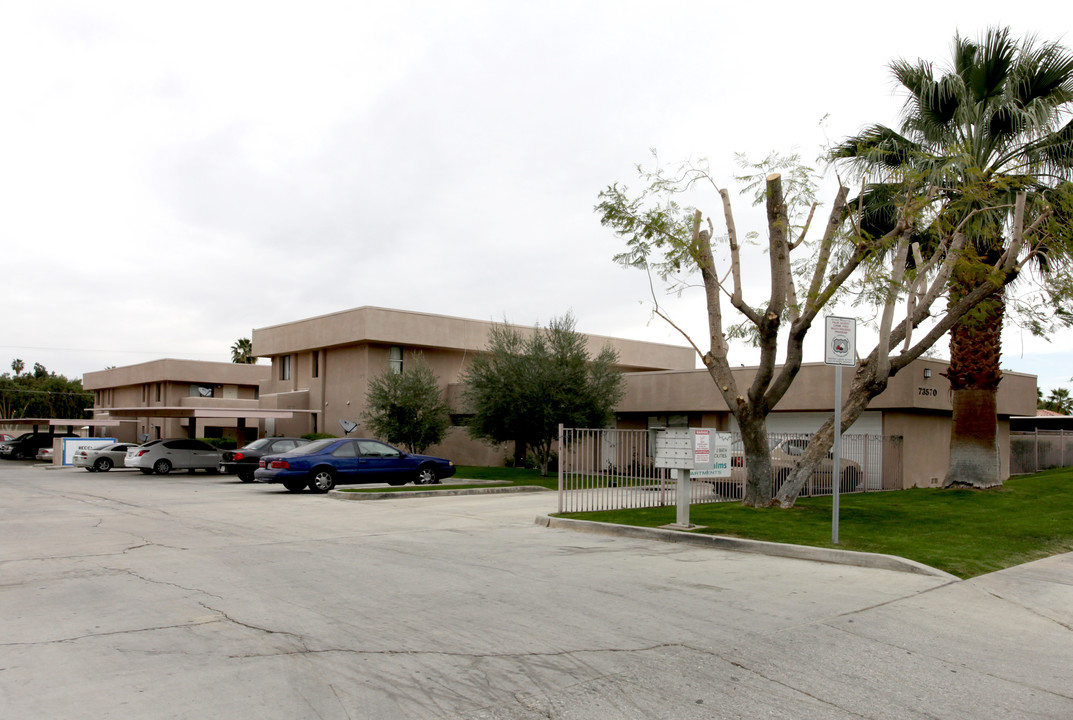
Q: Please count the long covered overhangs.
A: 2